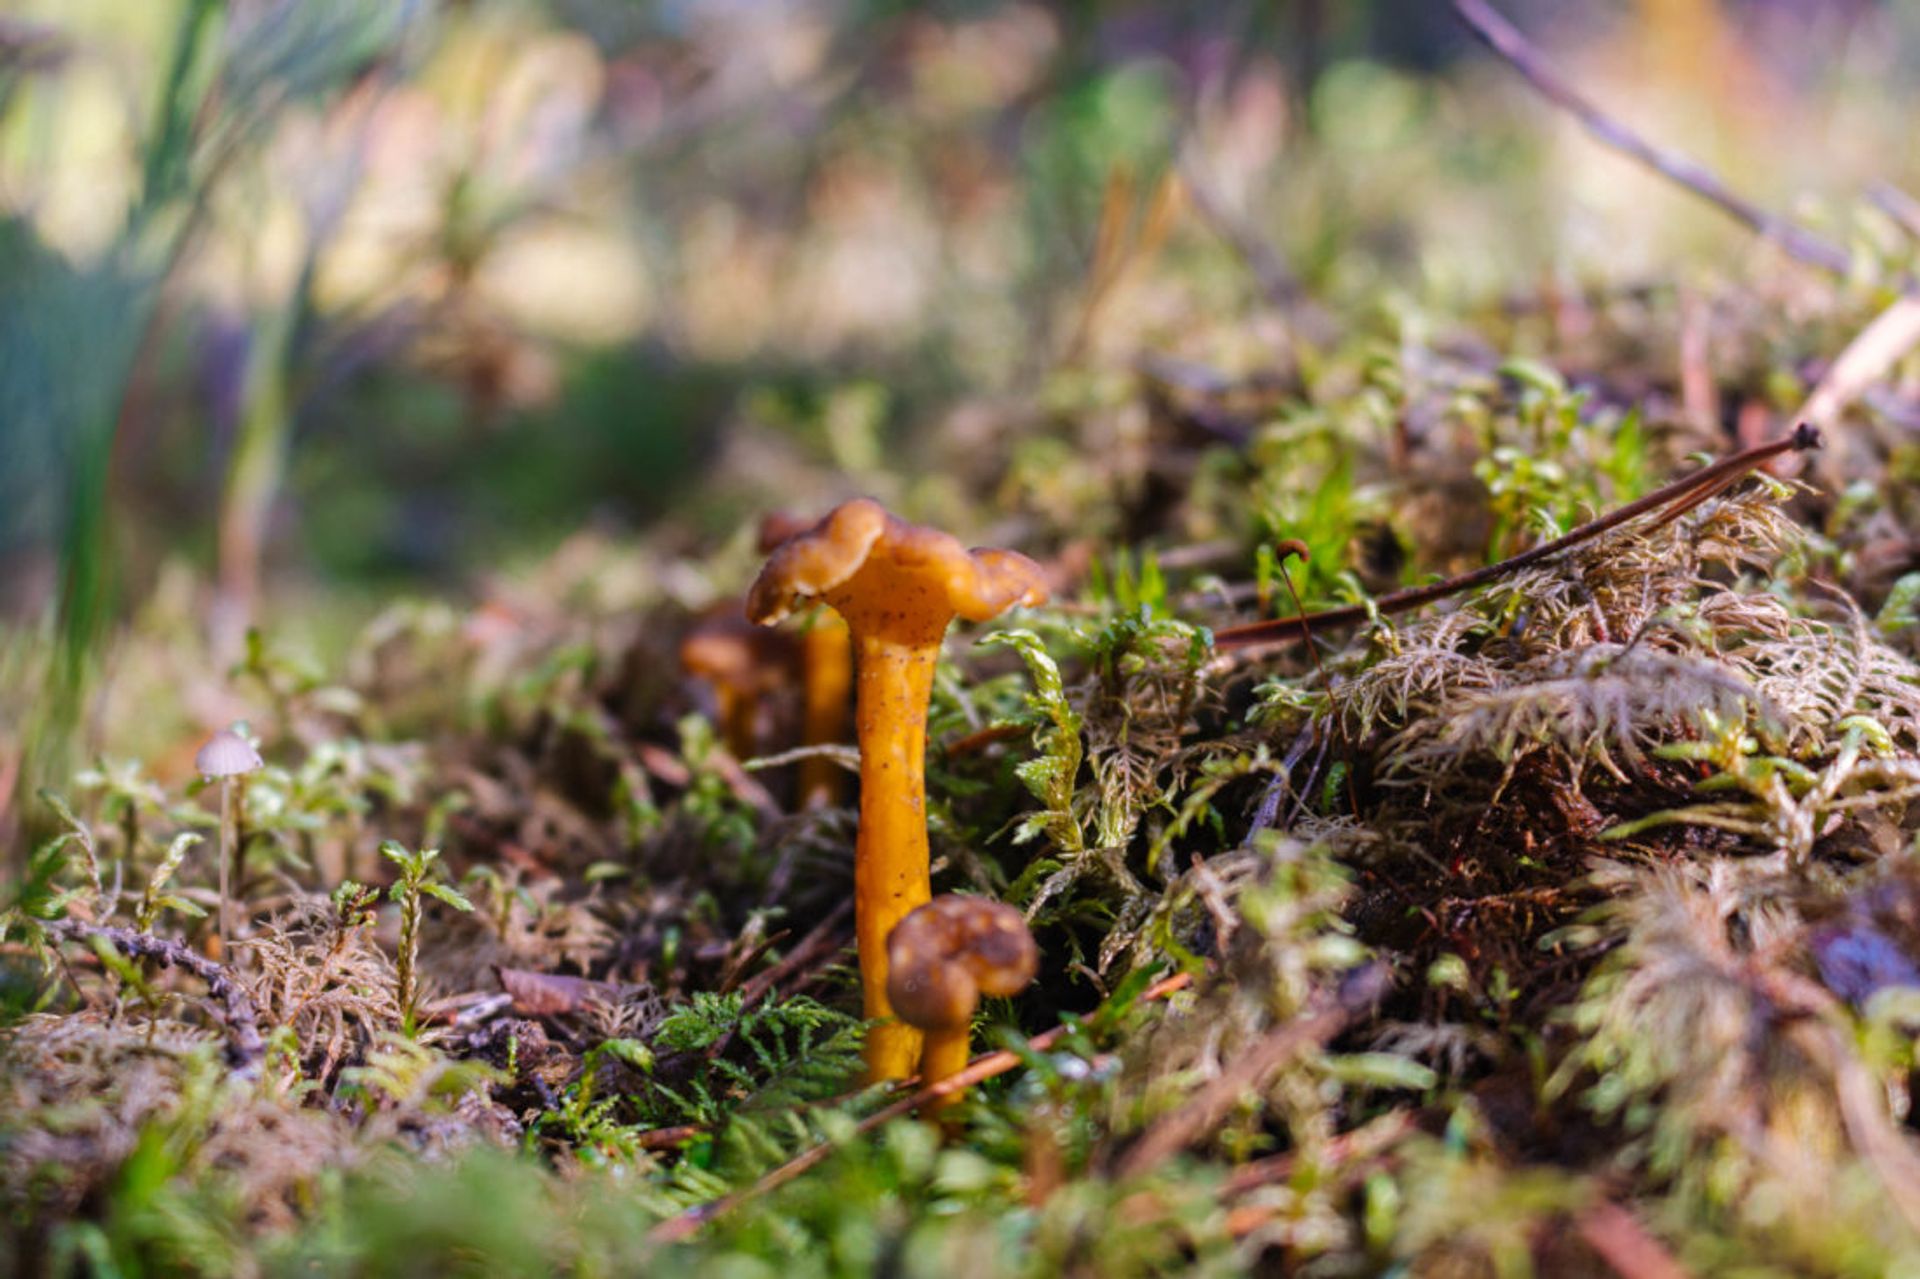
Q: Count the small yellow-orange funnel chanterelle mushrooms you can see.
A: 4